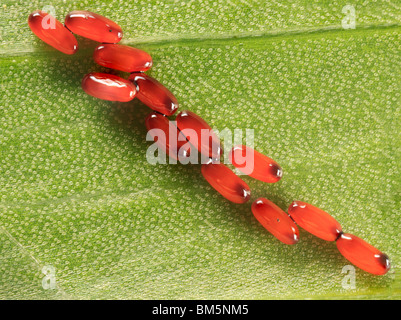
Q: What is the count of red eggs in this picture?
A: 12